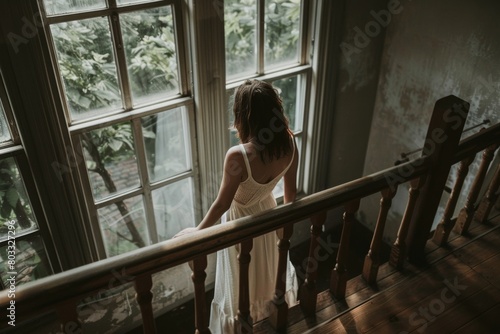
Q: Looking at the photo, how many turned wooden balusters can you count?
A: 12